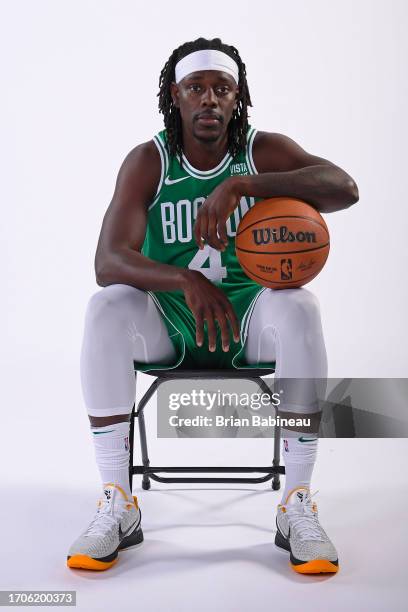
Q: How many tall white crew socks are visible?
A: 2